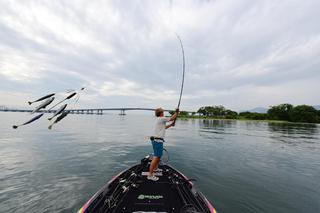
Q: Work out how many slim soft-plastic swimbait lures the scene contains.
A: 5